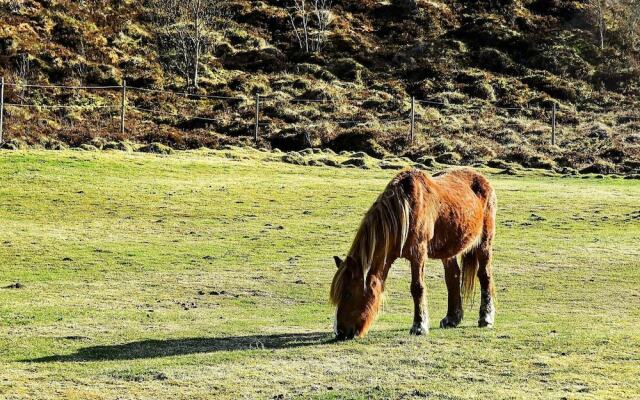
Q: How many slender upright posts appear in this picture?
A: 5